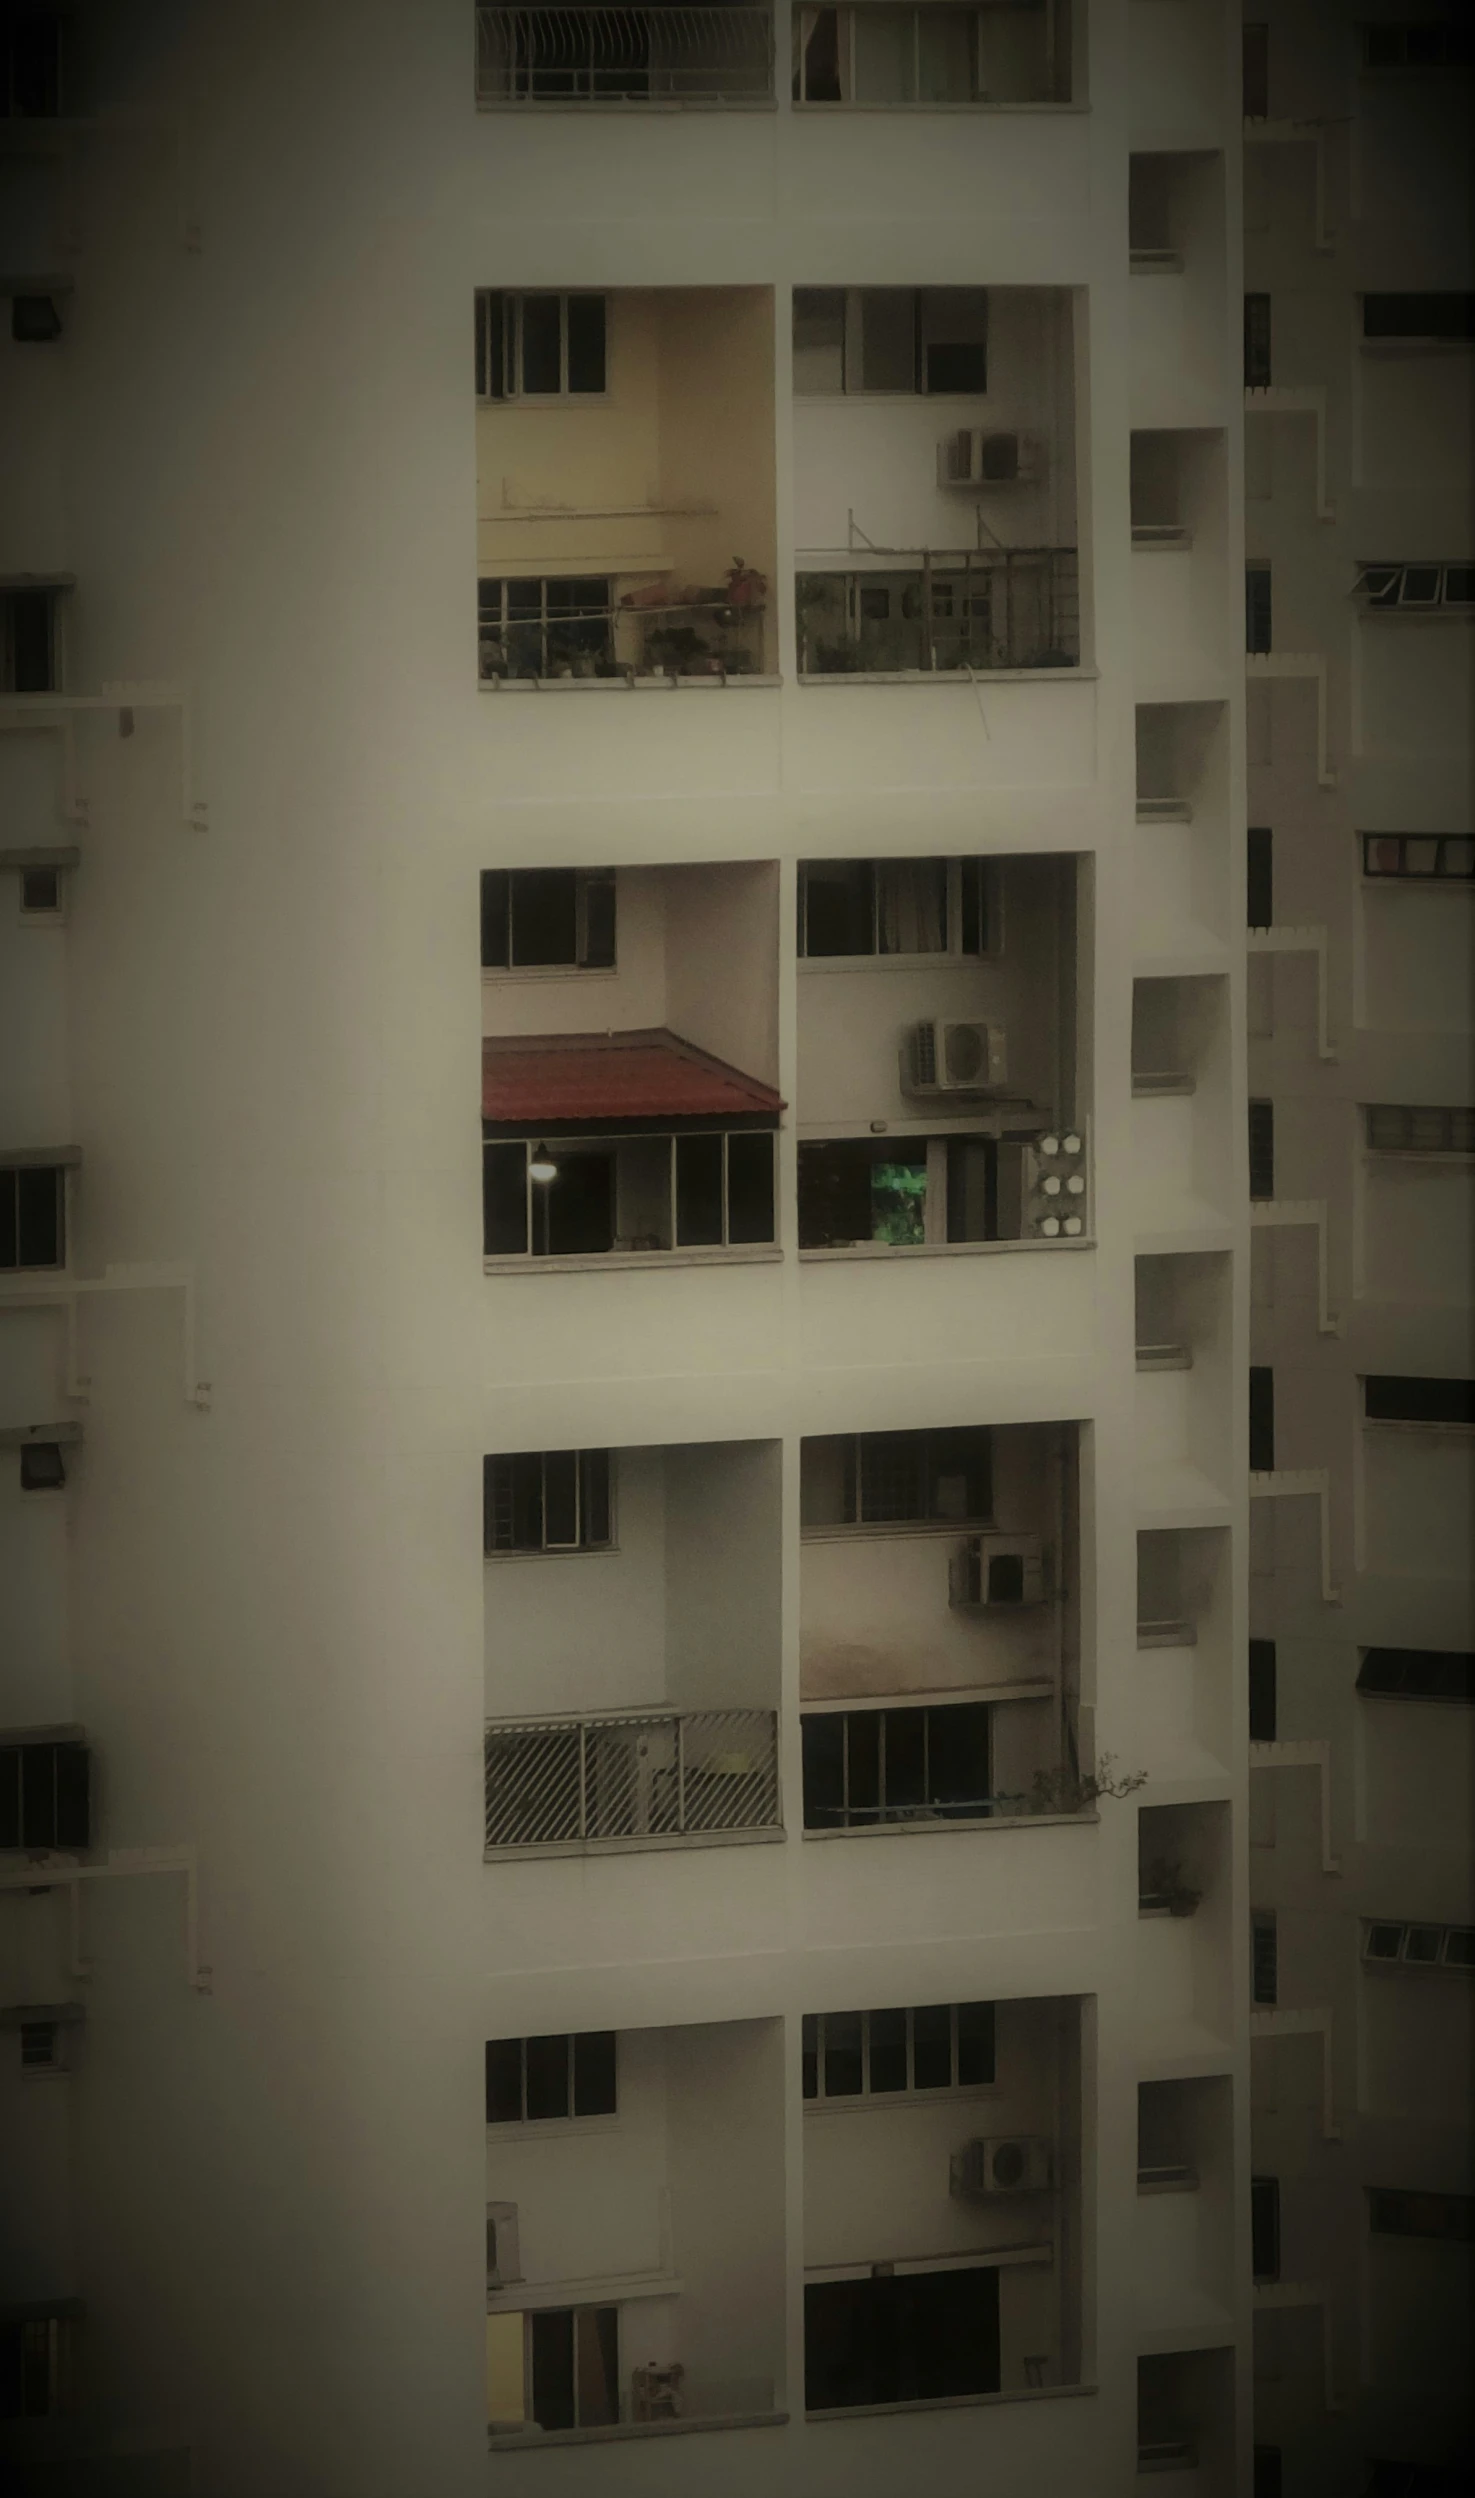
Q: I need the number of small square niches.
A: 9